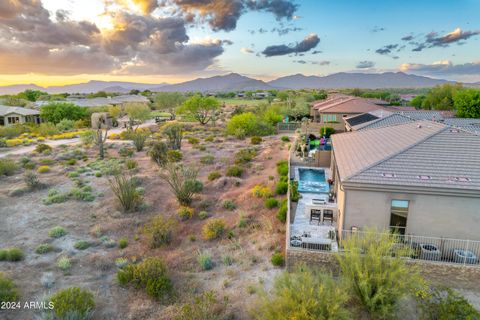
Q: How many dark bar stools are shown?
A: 2